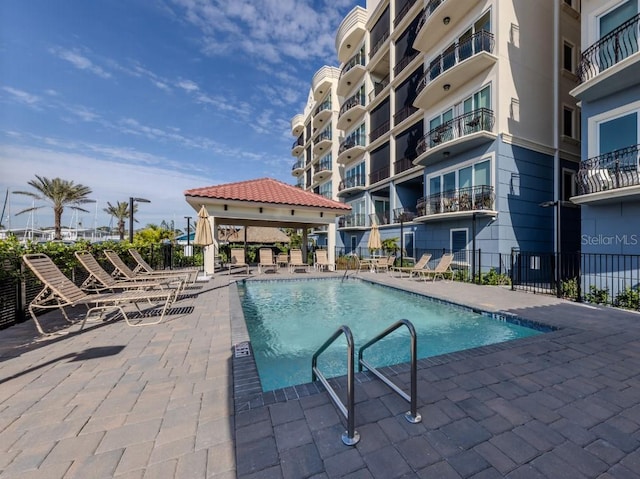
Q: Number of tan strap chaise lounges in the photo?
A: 10